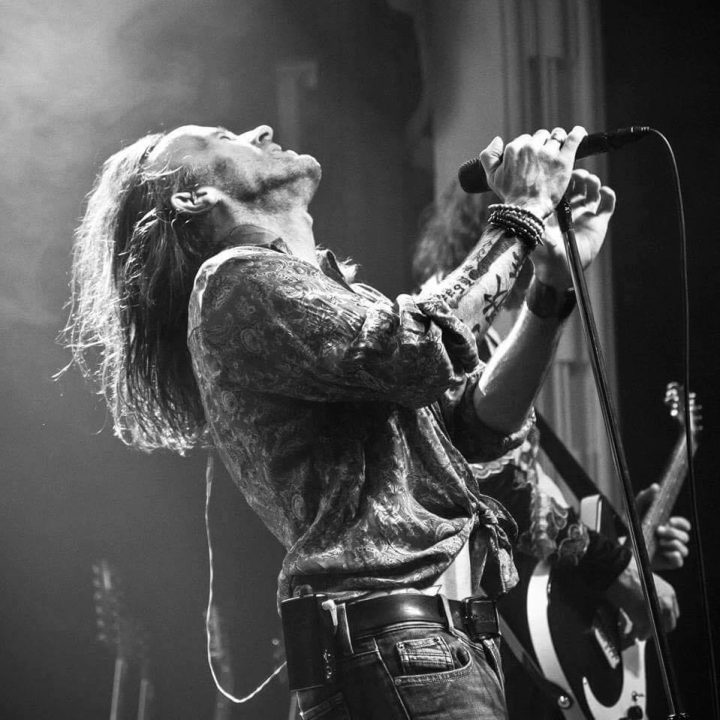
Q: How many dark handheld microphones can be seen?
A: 1